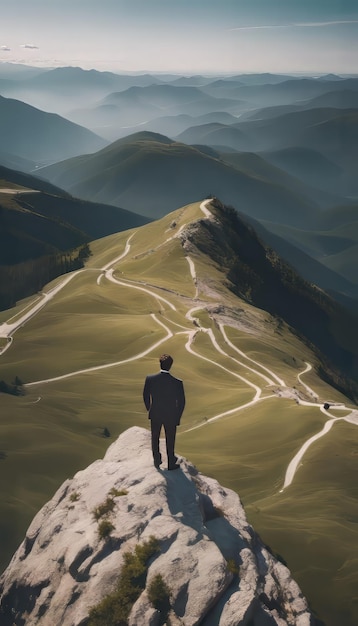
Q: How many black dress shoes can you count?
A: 2